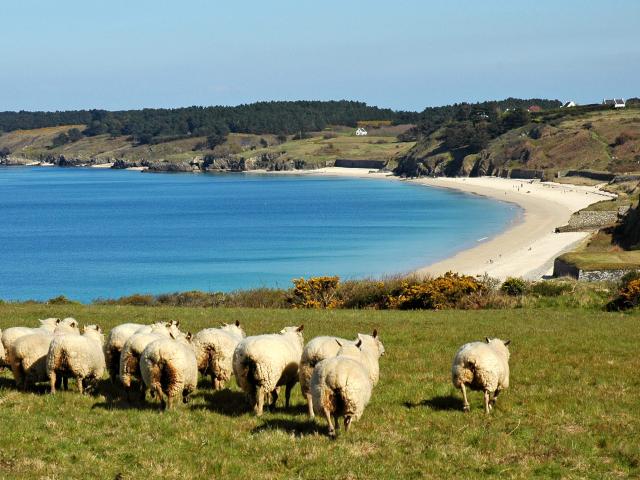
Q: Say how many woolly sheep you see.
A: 12